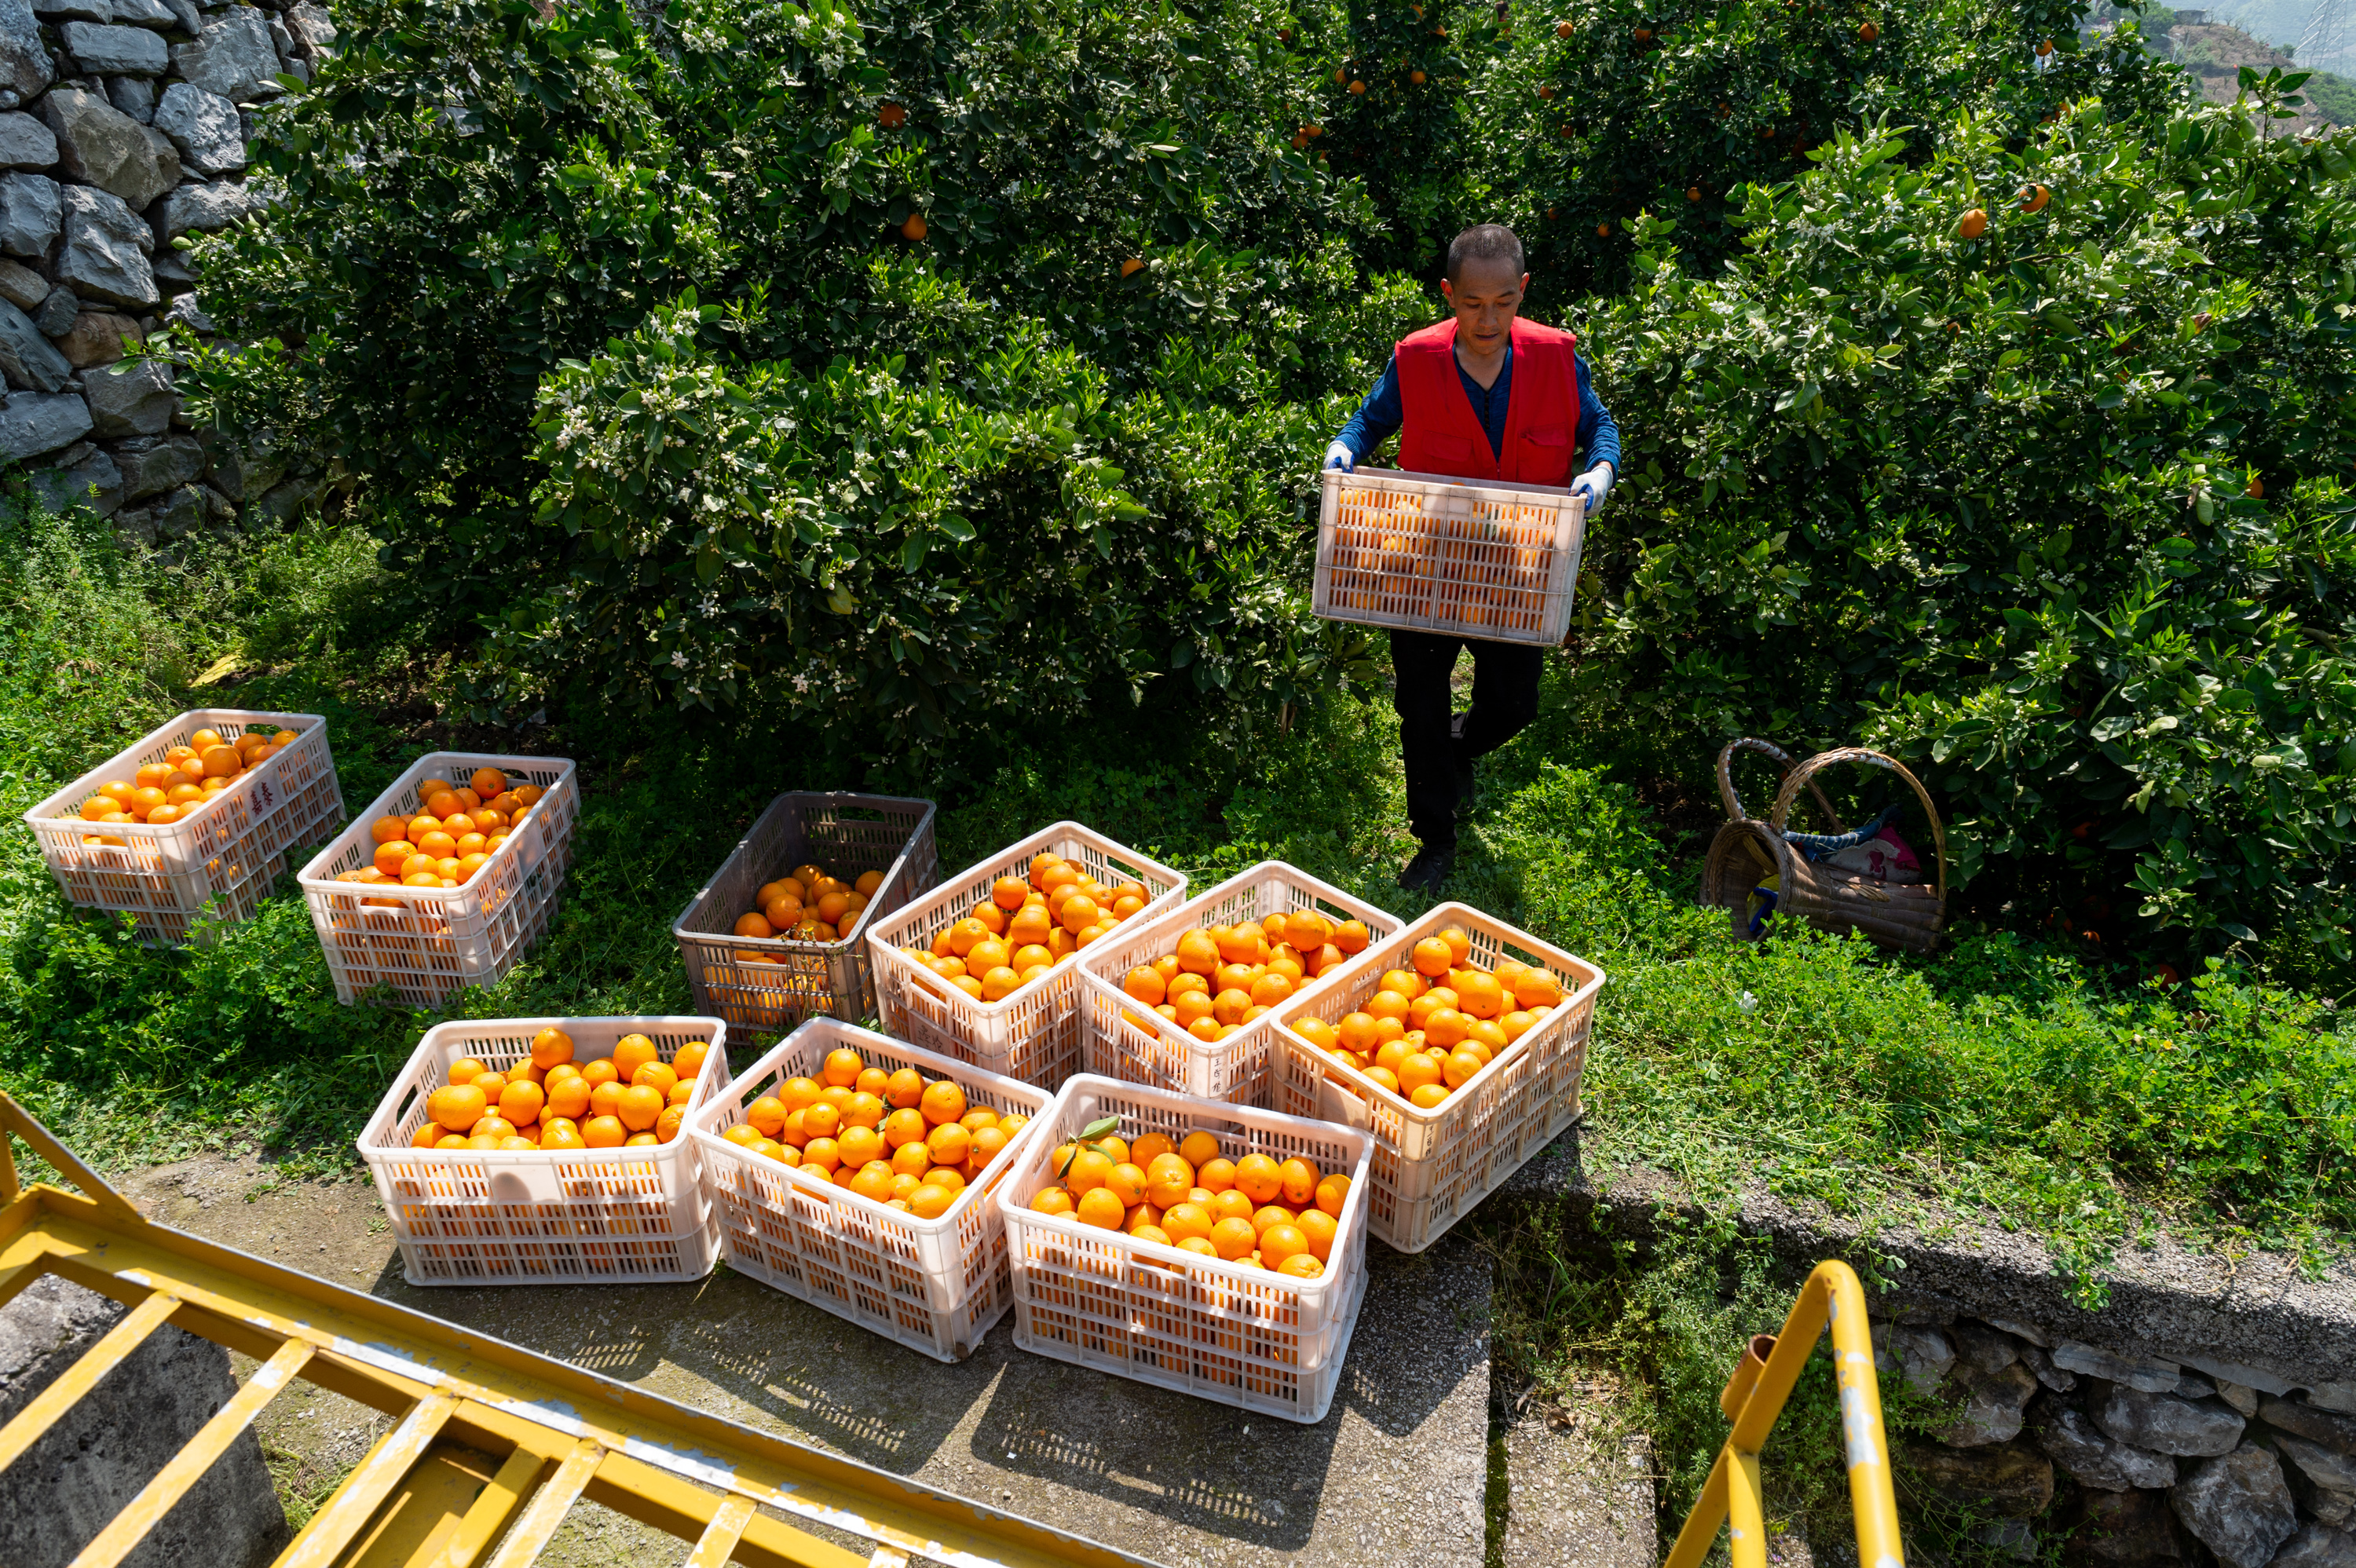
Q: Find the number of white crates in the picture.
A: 9